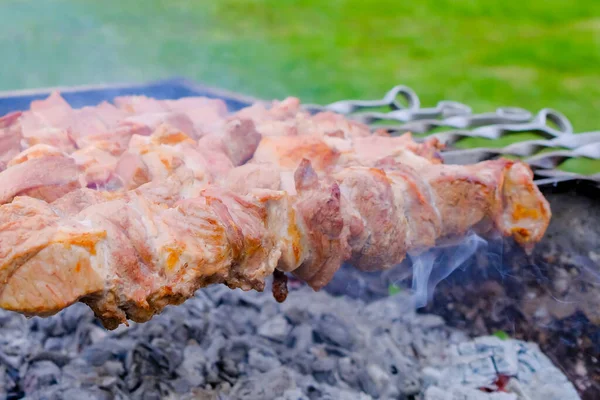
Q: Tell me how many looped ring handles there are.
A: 4